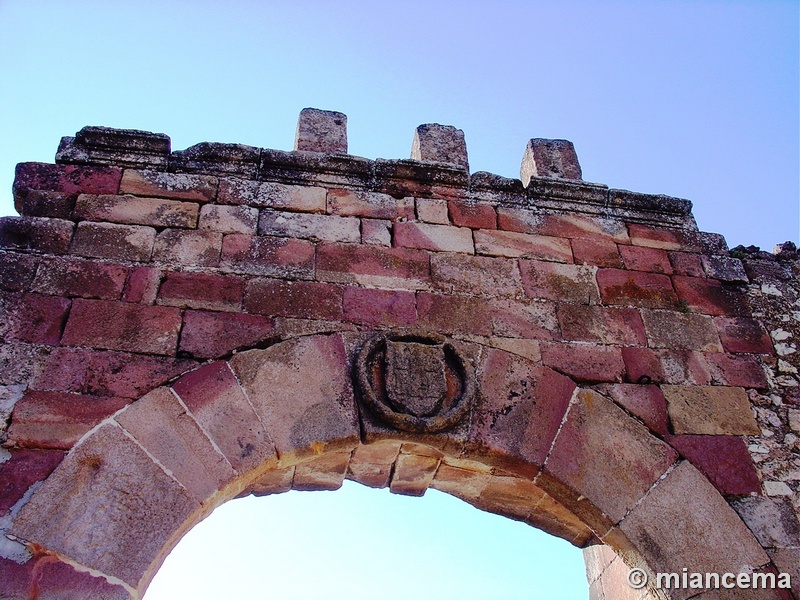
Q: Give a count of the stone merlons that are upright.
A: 3